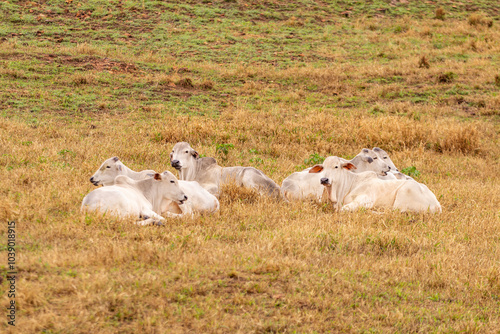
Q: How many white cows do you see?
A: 6